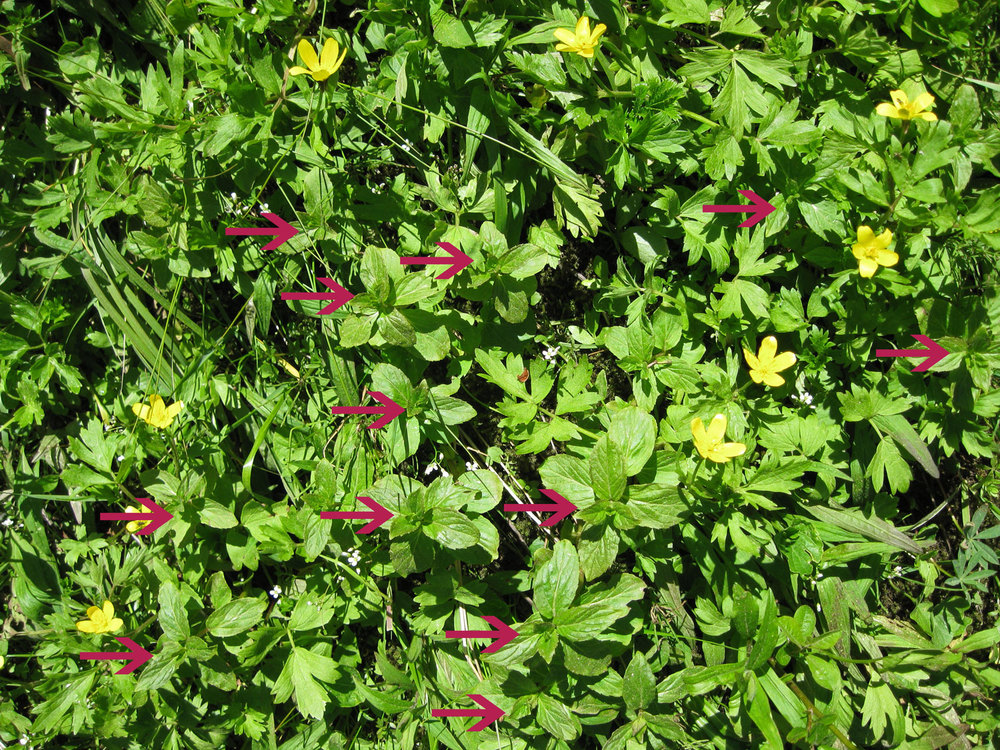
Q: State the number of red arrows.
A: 12